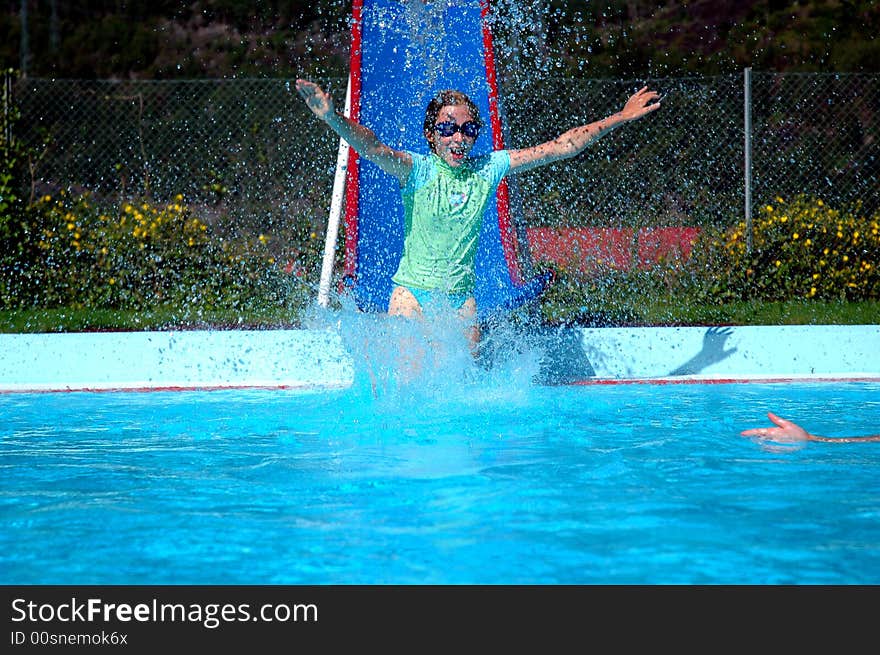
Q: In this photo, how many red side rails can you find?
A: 2